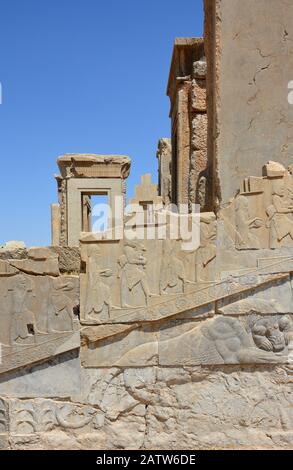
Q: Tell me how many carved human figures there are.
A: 8